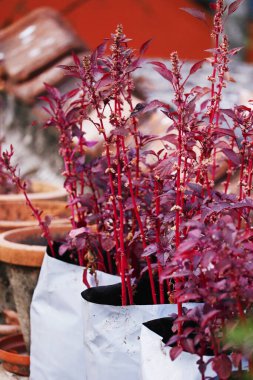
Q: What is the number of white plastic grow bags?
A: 3